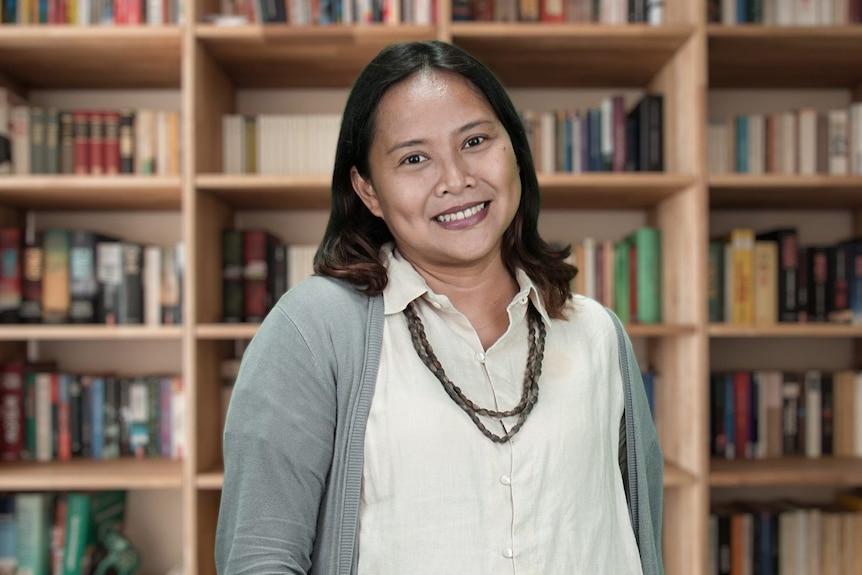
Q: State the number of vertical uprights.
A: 3